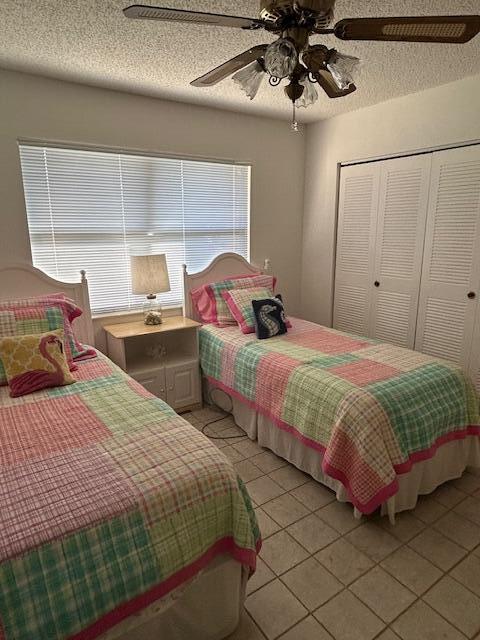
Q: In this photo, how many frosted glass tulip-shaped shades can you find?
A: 4